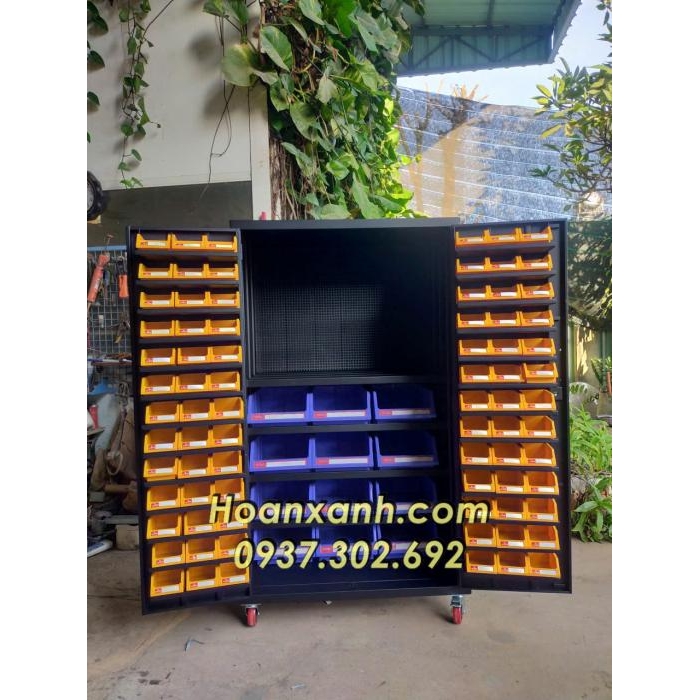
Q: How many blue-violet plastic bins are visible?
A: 12